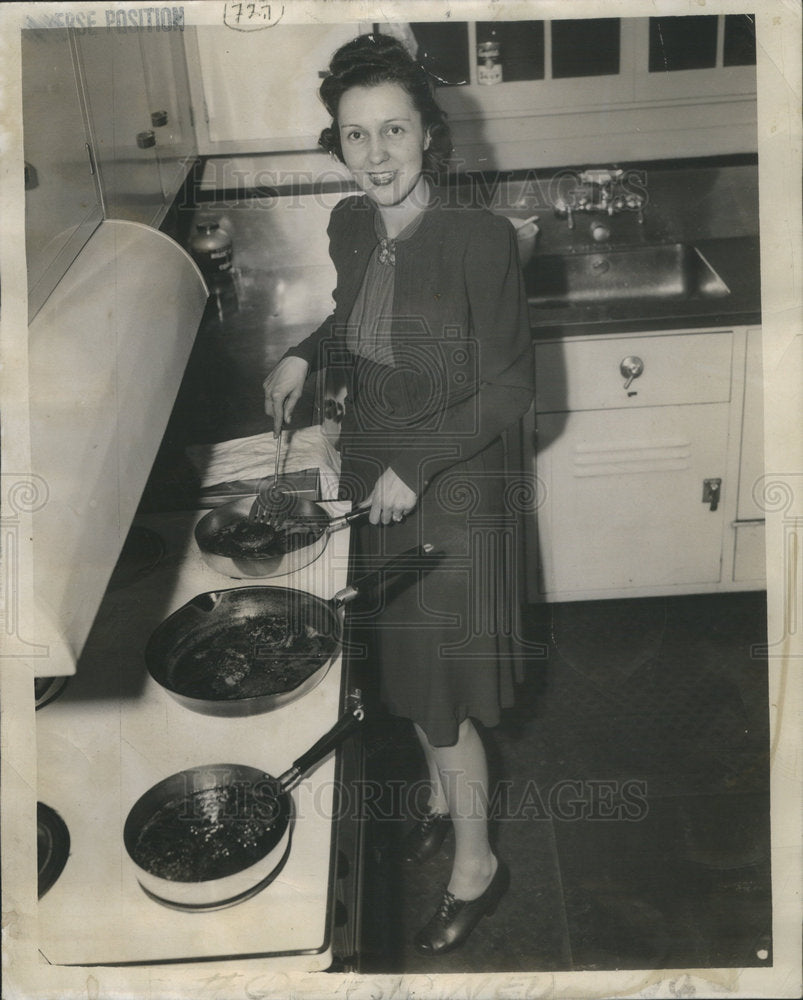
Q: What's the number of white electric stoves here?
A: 1